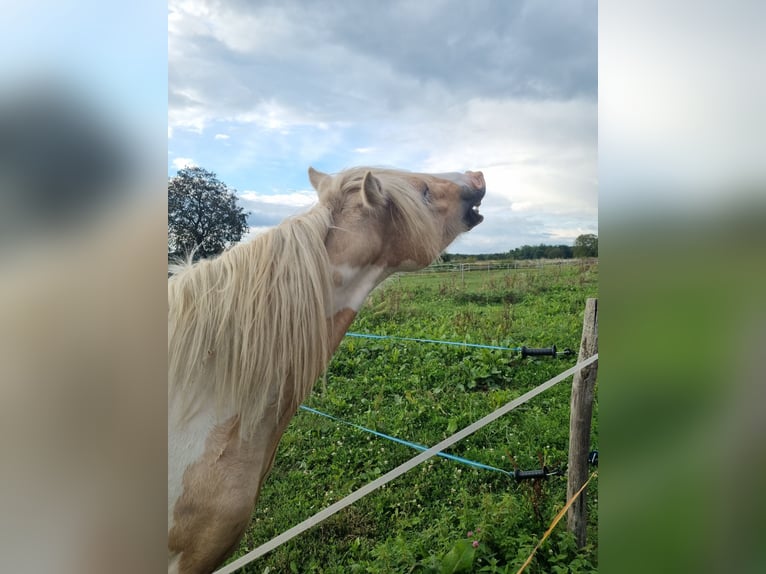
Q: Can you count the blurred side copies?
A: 2